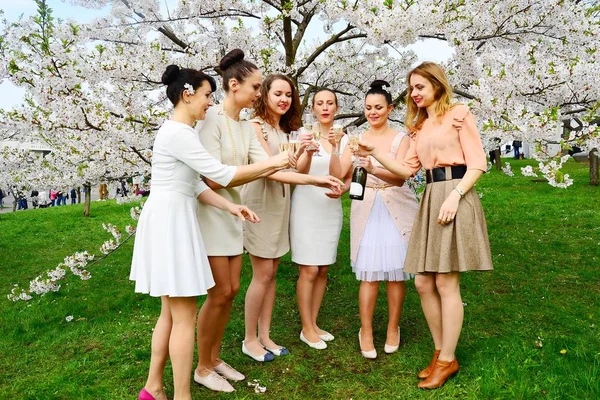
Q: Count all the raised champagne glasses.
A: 6